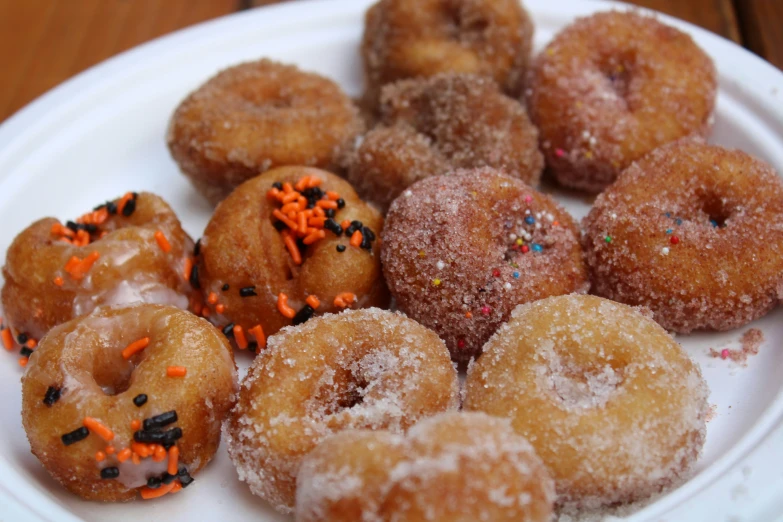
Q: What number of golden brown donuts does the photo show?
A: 12